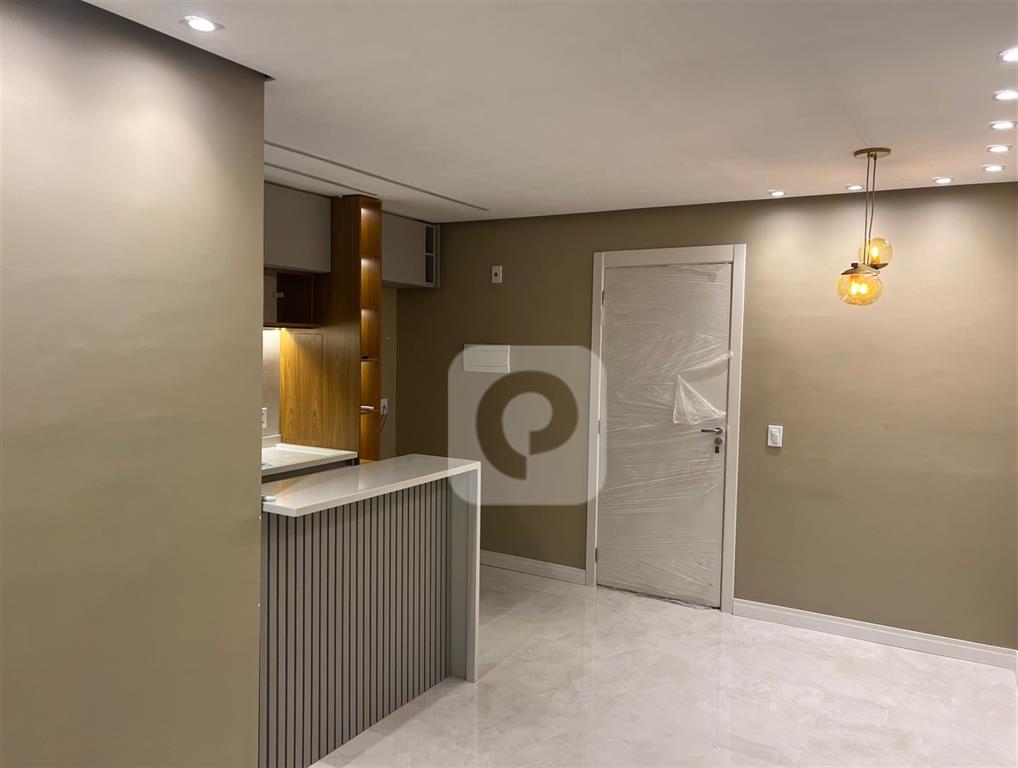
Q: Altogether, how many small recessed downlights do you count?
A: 9